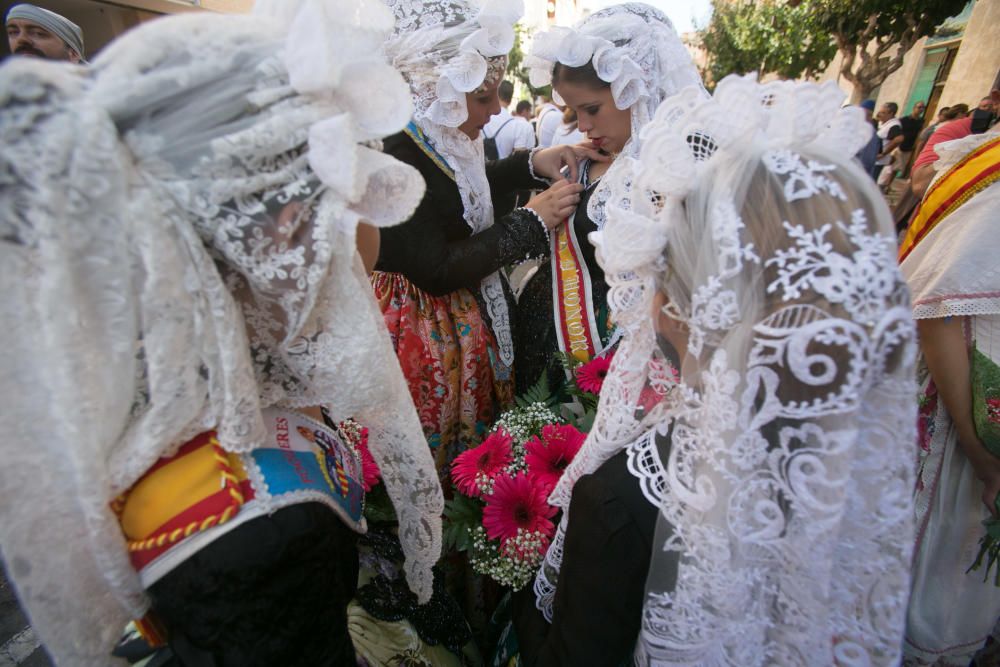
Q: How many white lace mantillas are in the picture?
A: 4